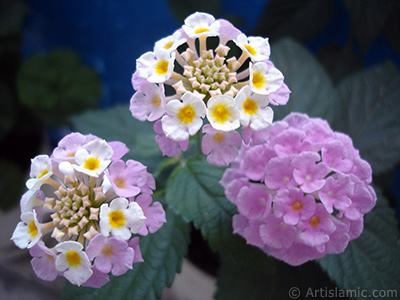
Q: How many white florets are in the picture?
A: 13